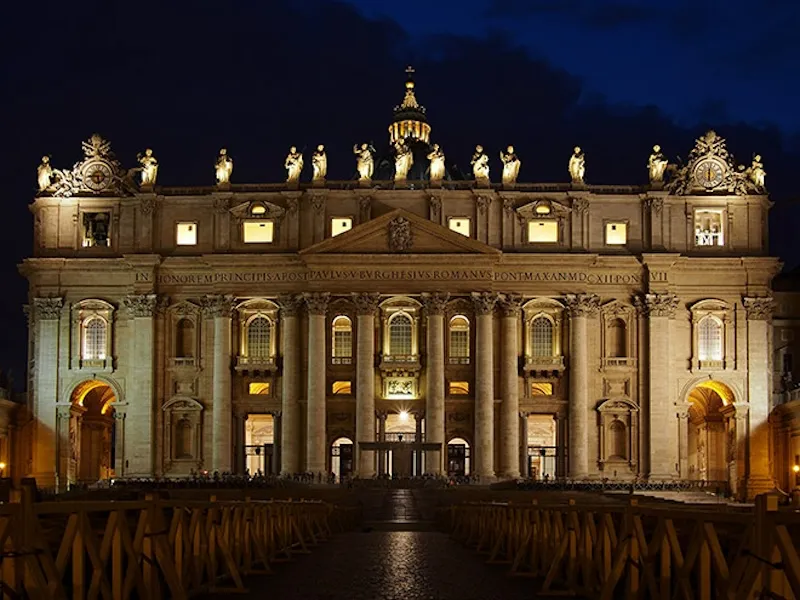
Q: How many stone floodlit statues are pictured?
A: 13